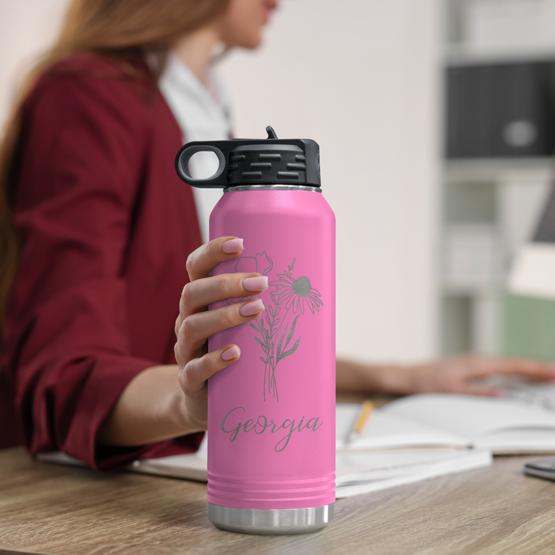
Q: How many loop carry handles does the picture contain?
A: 1